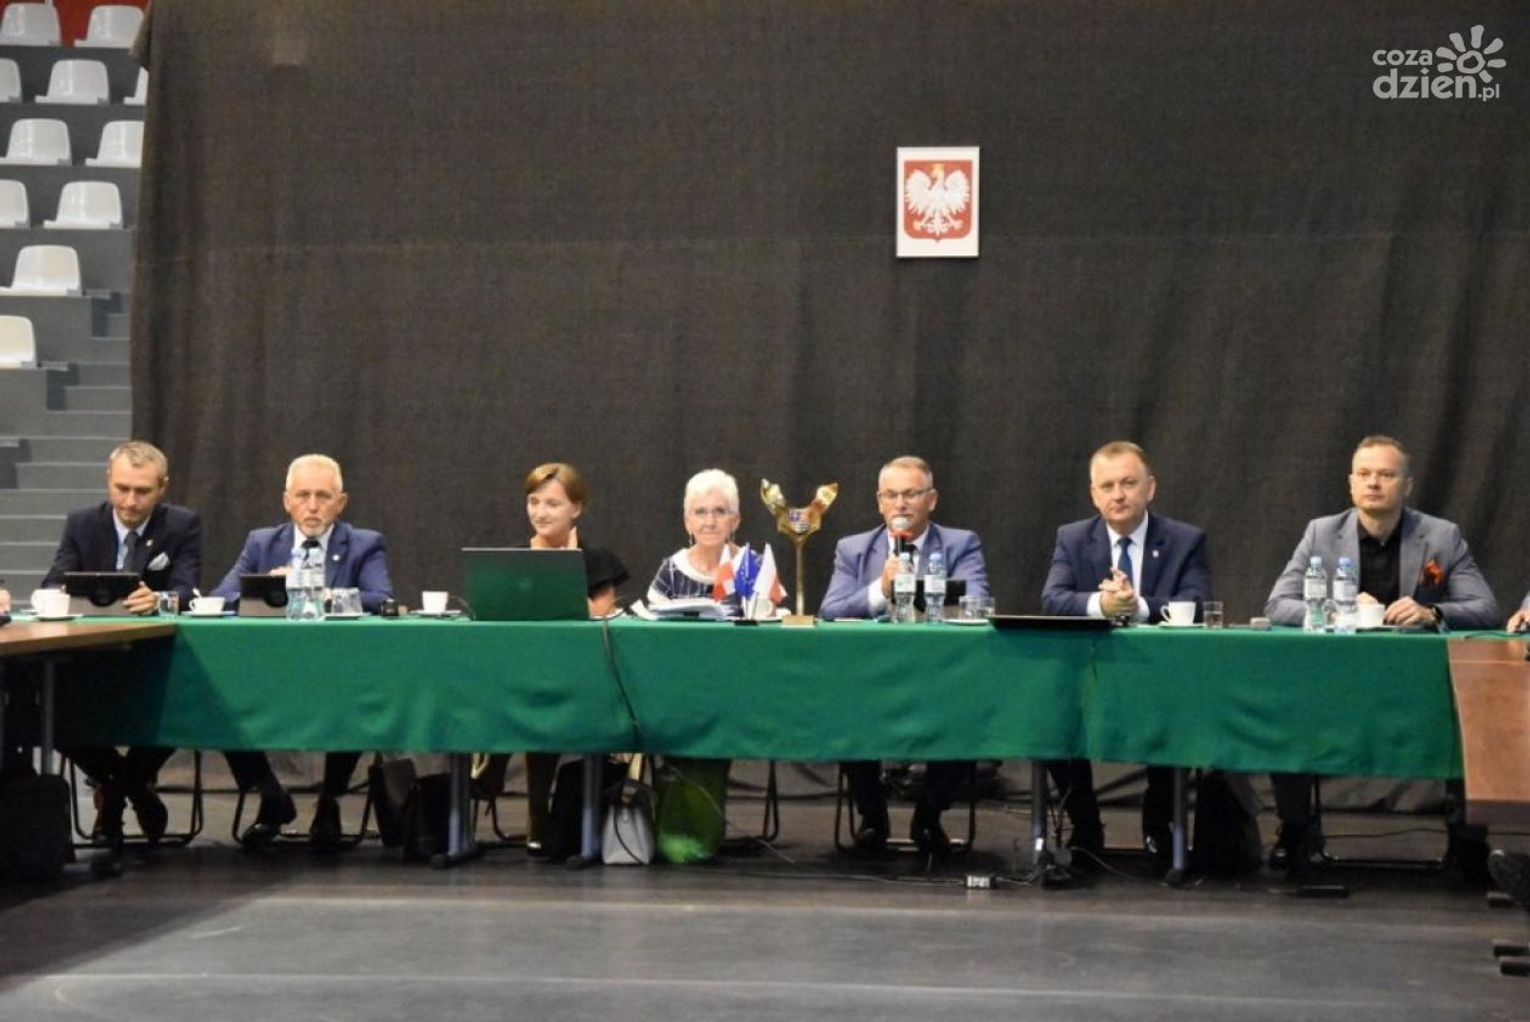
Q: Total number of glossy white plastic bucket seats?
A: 11